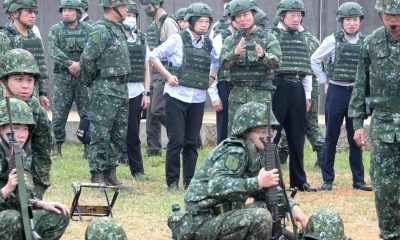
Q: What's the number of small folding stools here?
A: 1